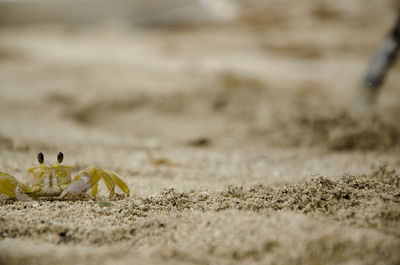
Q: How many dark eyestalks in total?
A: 2